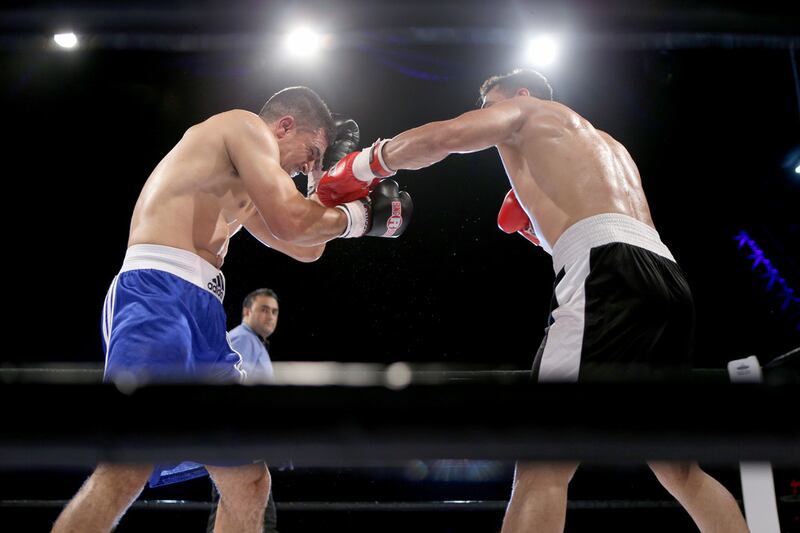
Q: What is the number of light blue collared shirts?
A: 1